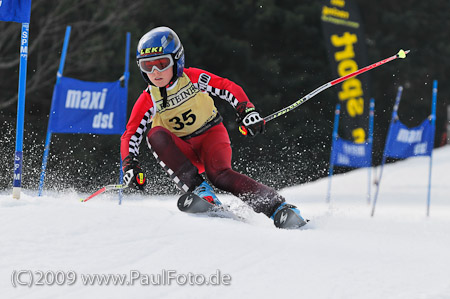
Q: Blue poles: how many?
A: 7